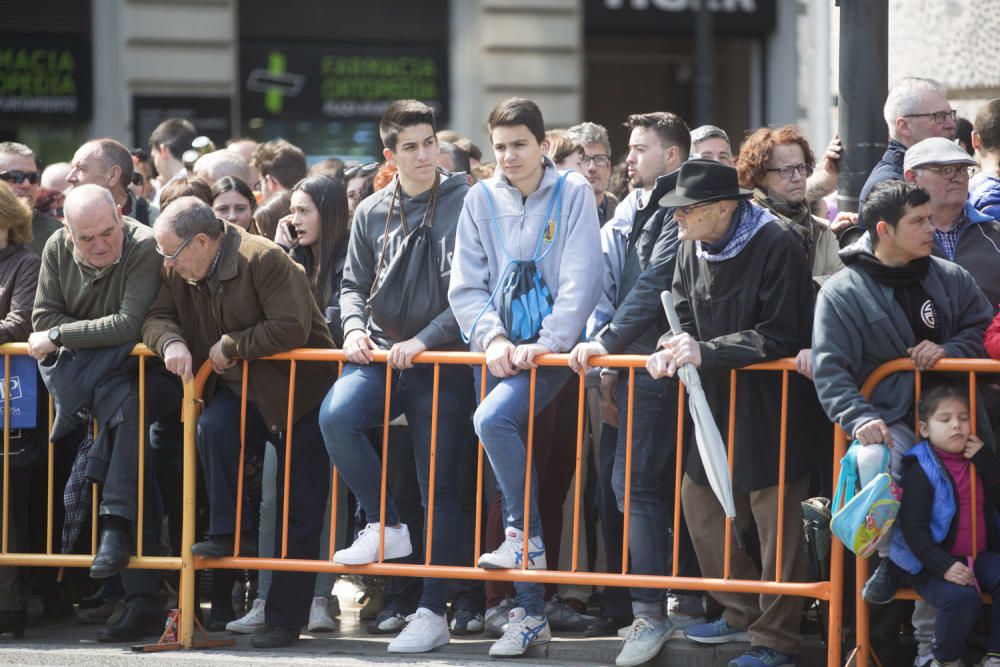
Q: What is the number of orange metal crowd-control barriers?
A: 3